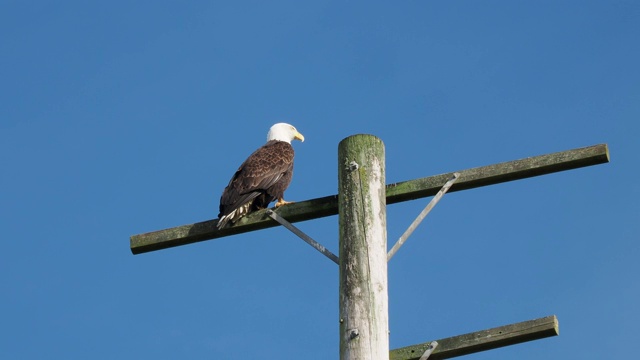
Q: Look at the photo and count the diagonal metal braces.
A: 3